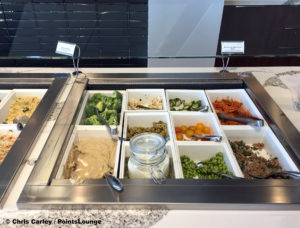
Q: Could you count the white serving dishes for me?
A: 13